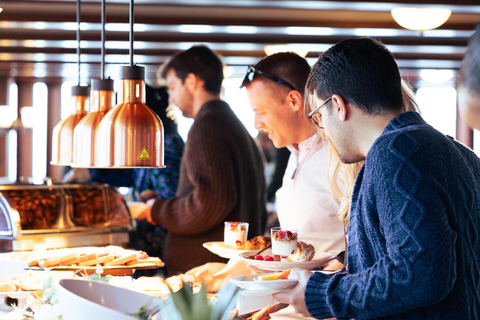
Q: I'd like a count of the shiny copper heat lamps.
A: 3